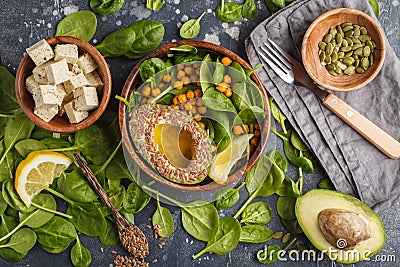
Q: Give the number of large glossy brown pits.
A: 1